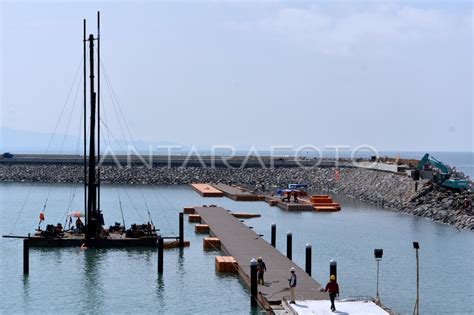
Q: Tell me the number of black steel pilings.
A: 8